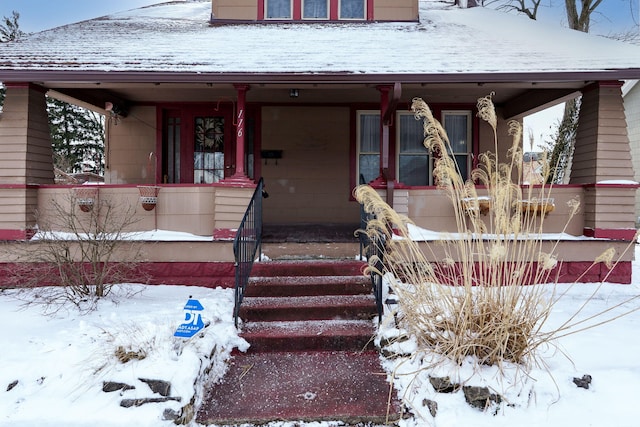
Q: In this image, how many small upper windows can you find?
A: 3